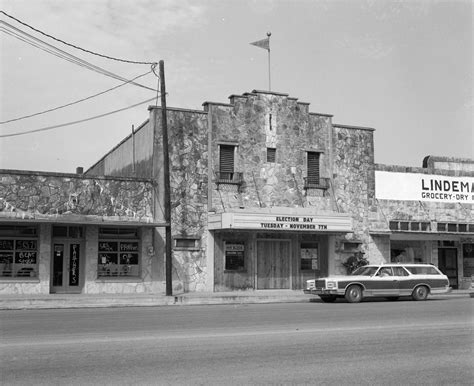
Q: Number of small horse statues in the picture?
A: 0